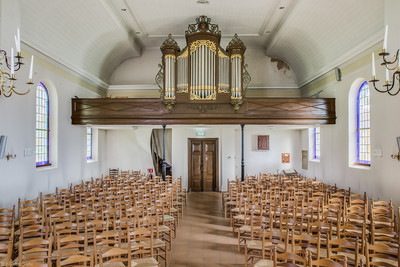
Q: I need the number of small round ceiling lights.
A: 4